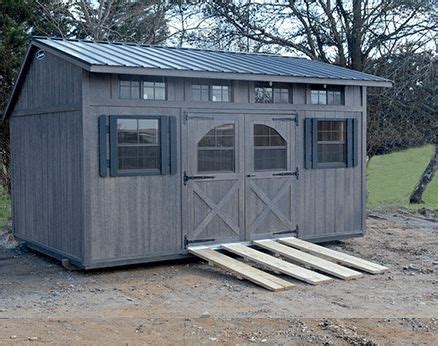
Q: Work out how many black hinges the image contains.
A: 6